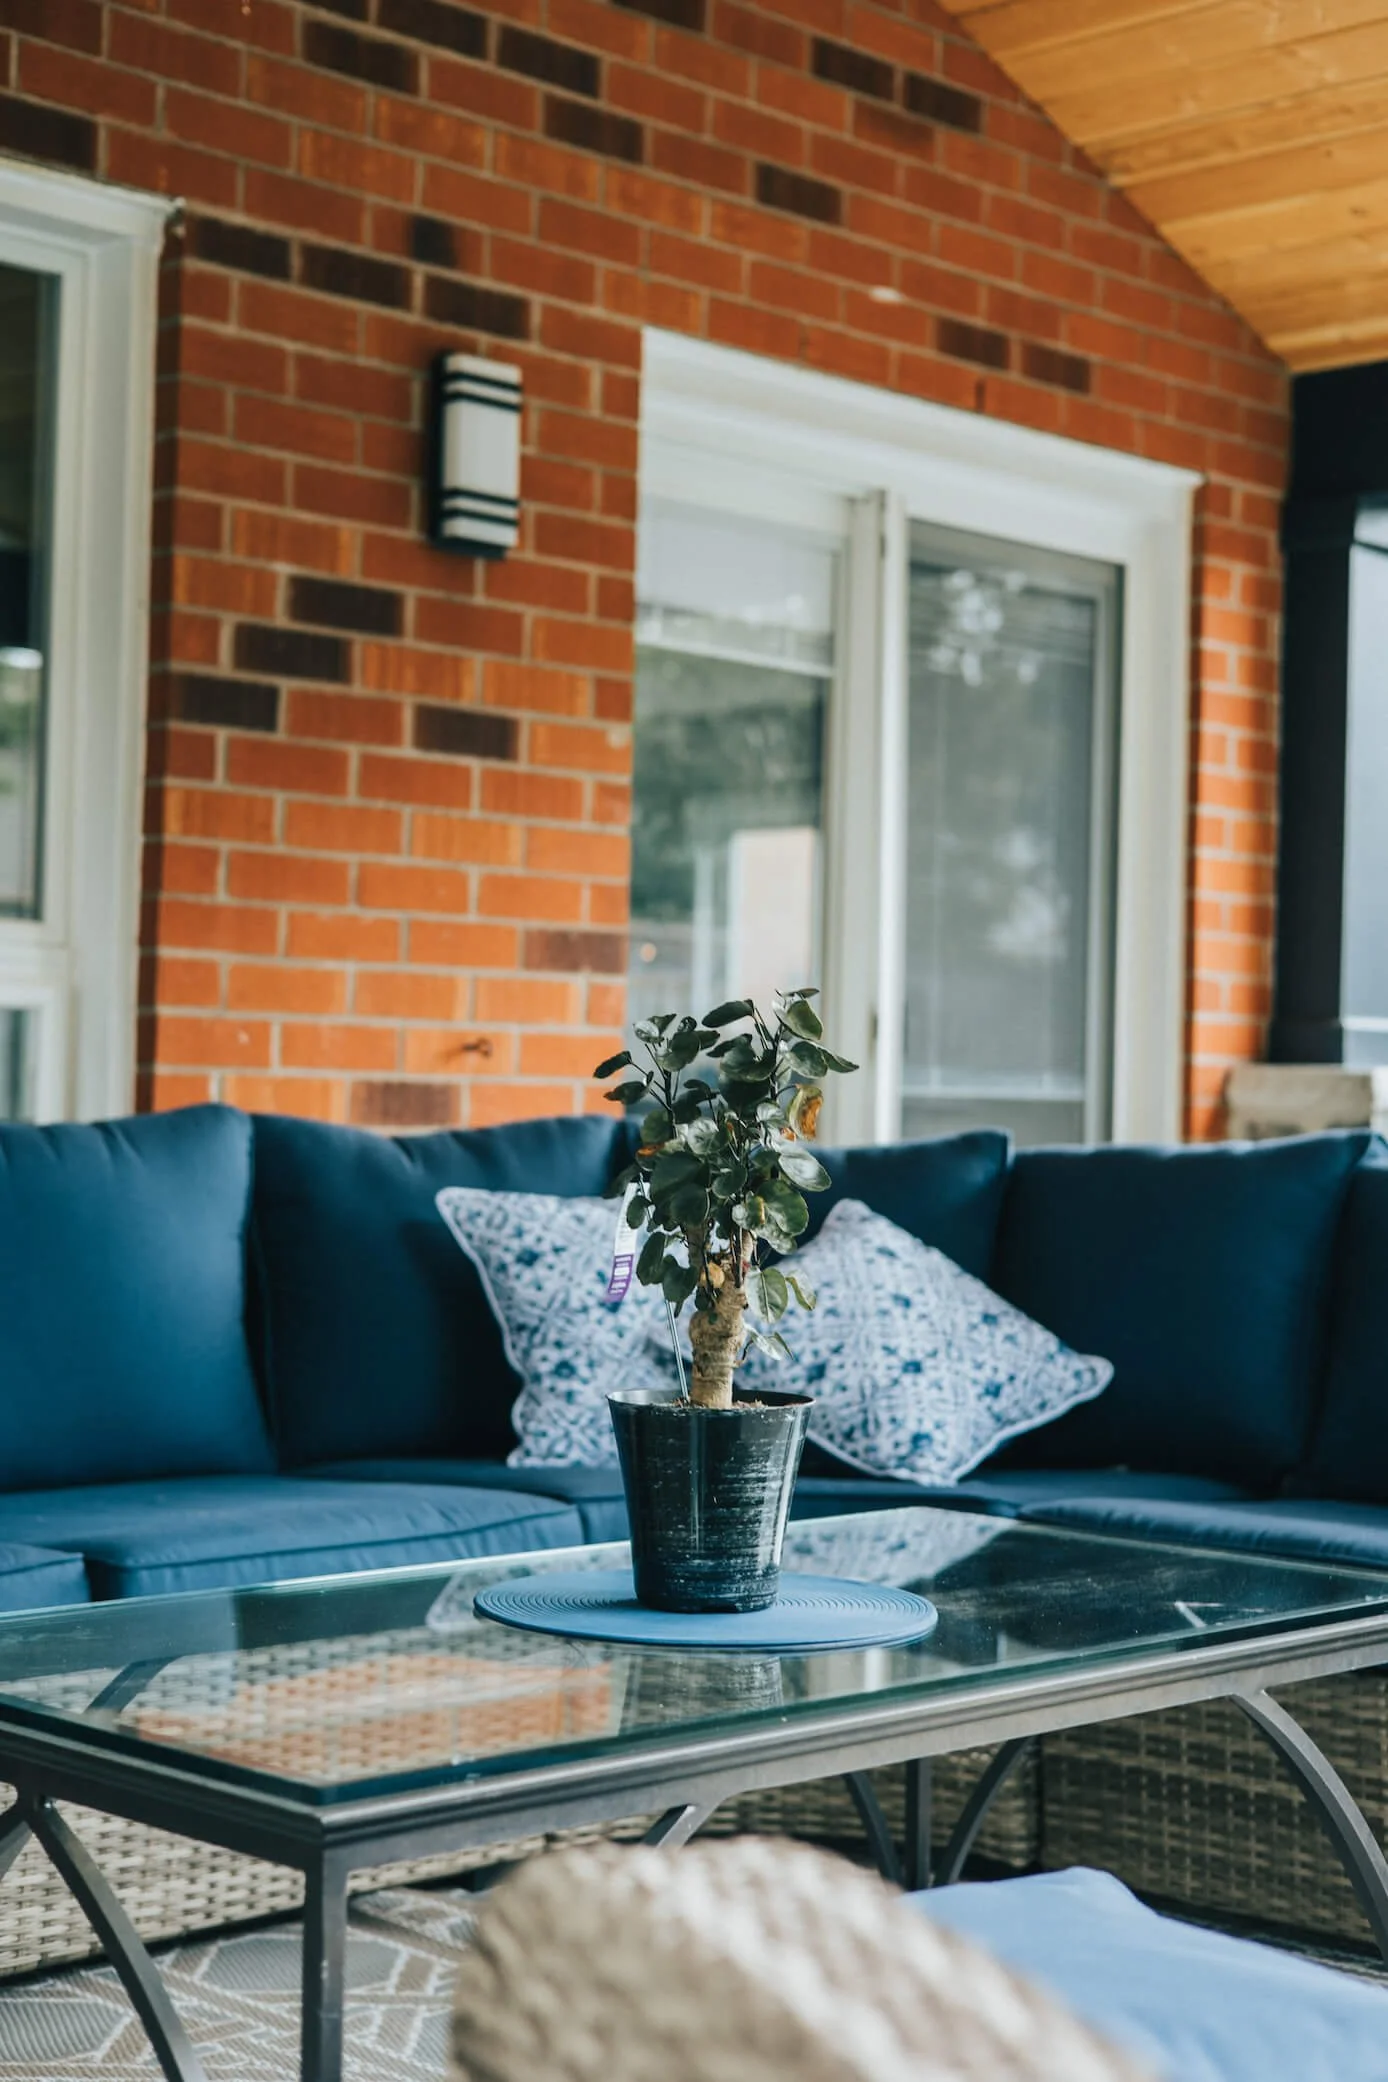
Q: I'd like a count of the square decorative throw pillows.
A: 2